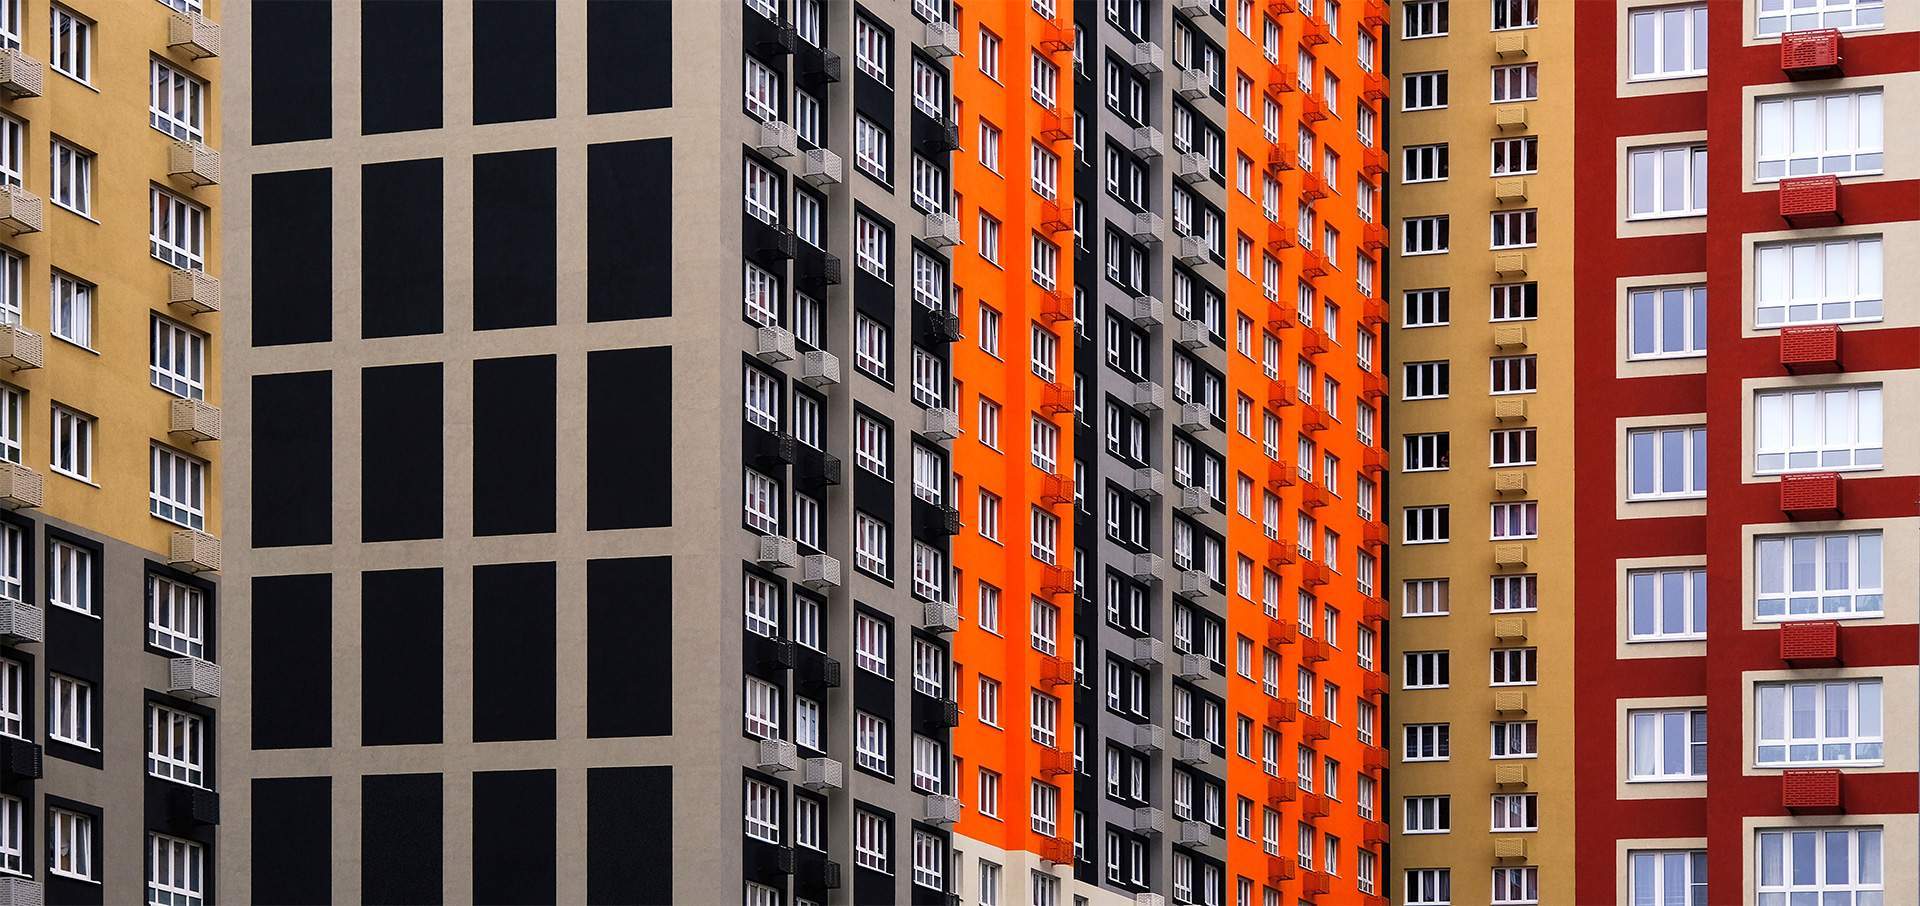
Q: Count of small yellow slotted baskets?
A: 12